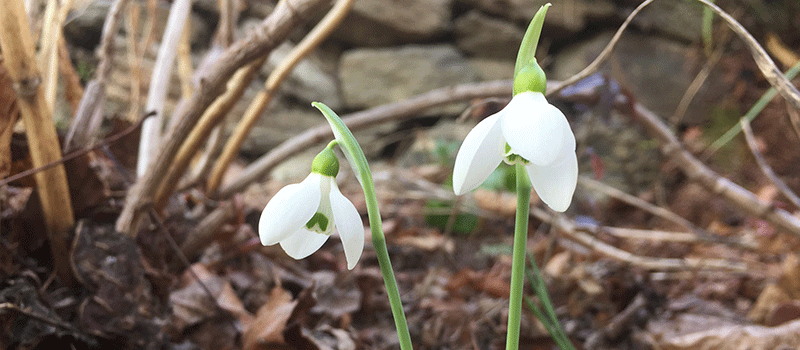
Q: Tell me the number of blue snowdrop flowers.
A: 0